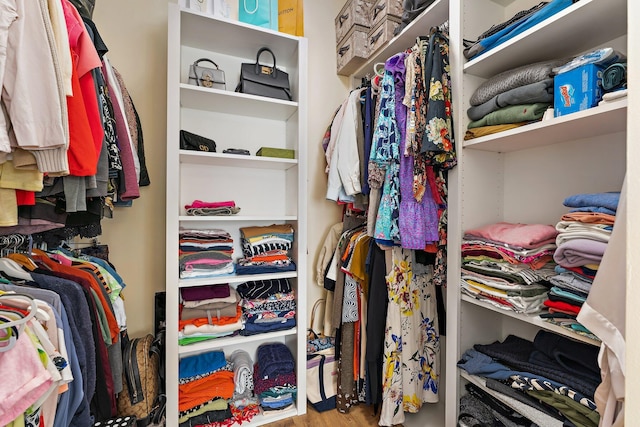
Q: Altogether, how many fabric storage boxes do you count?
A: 4